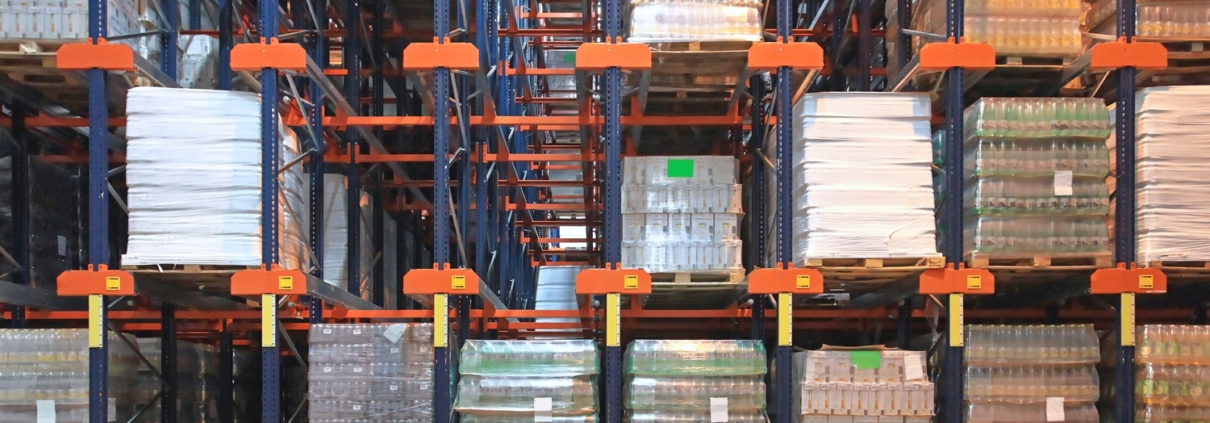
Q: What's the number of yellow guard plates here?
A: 7